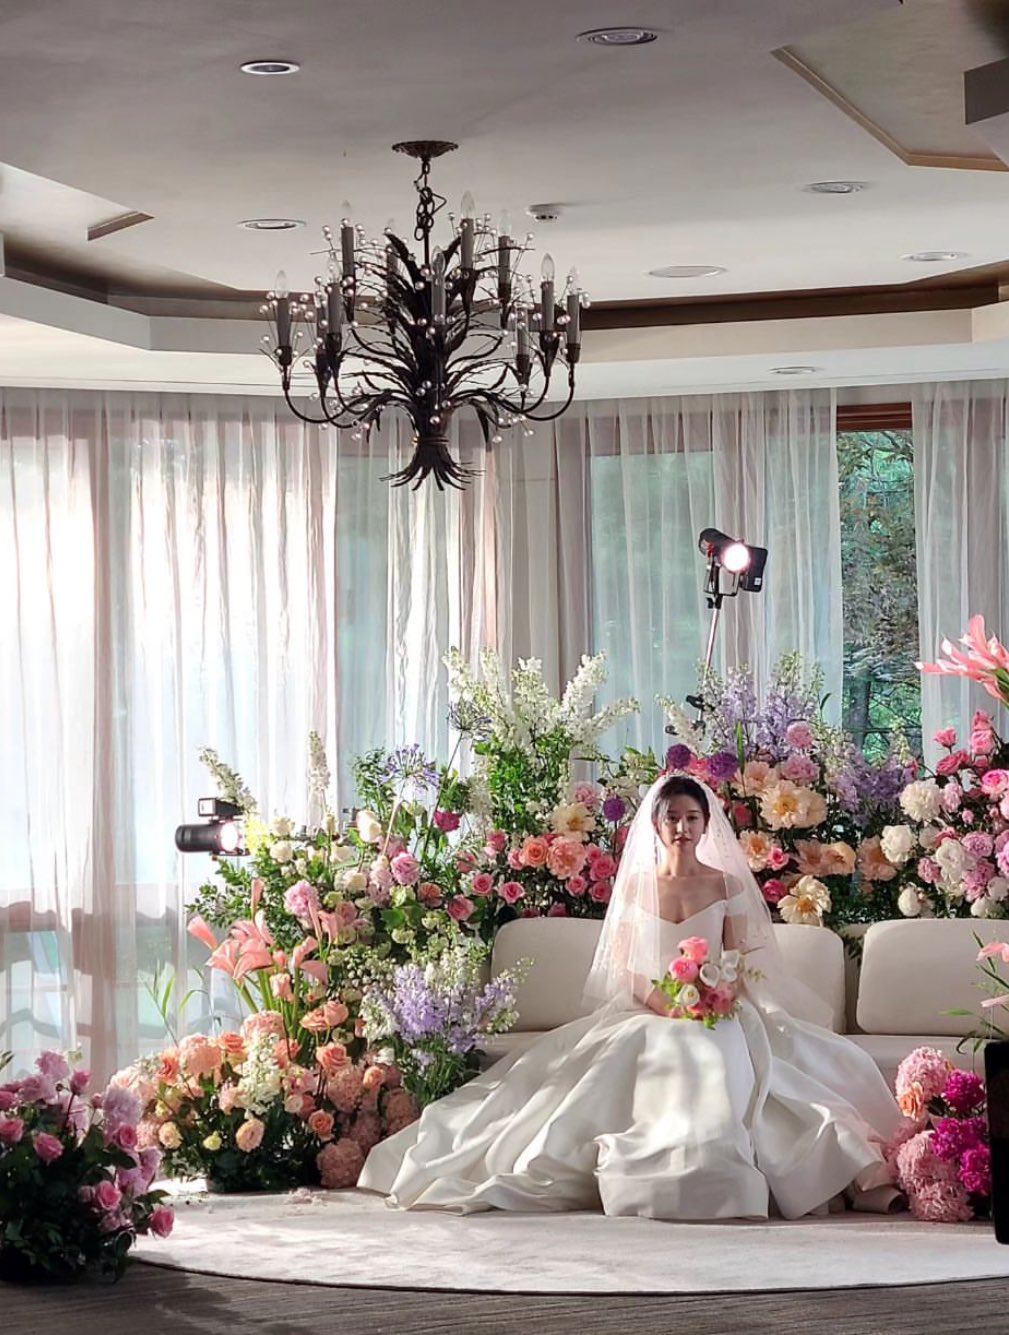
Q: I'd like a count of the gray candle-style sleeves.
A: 11